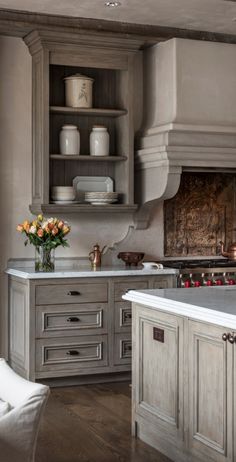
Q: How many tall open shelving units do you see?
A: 1